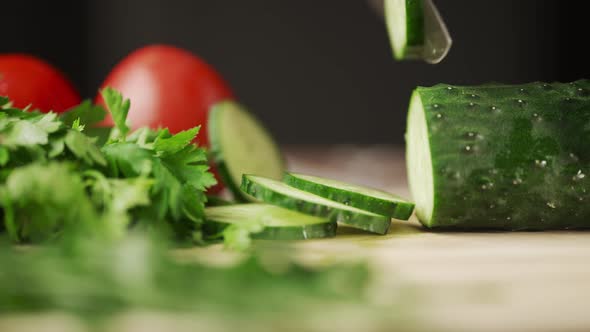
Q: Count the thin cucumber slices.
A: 5